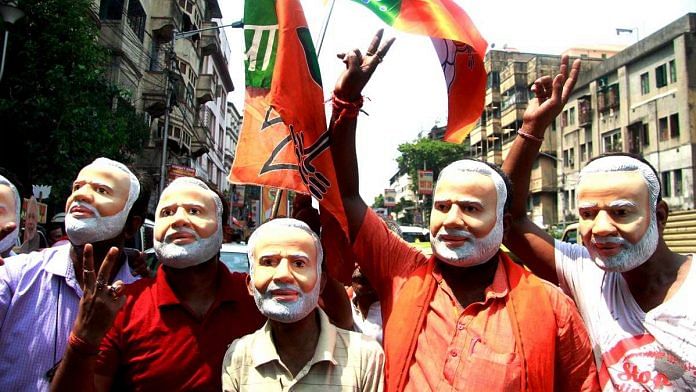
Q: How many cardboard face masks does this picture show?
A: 6